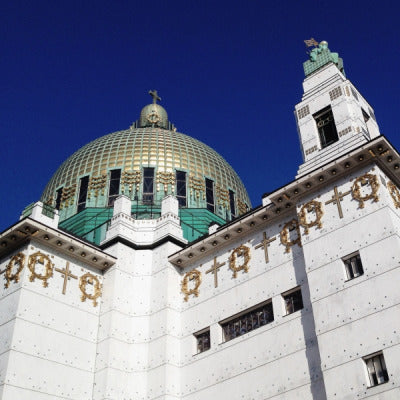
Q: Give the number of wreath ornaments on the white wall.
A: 9